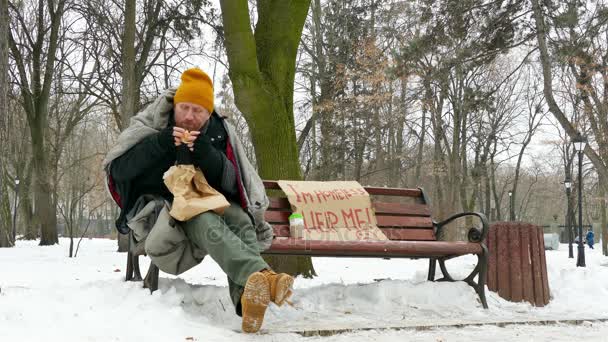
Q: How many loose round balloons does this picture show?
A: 0